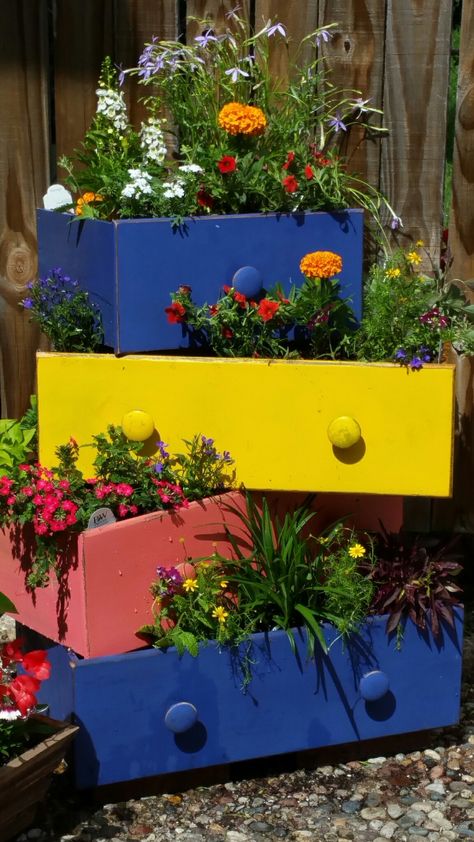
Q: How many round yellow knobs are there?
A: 2